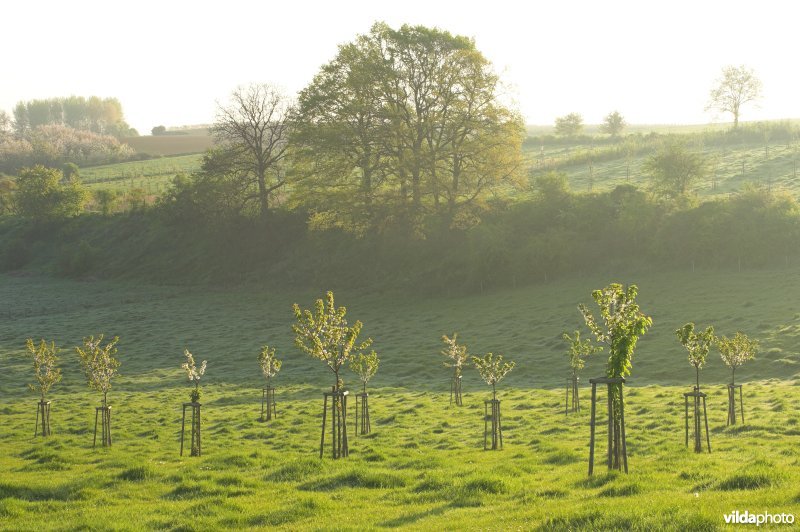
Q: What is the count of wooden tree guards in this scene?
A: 12